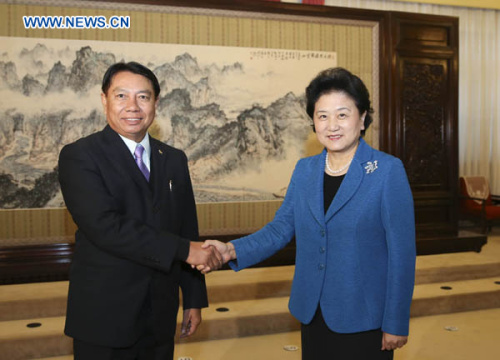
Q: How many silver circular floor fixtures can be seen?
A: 3